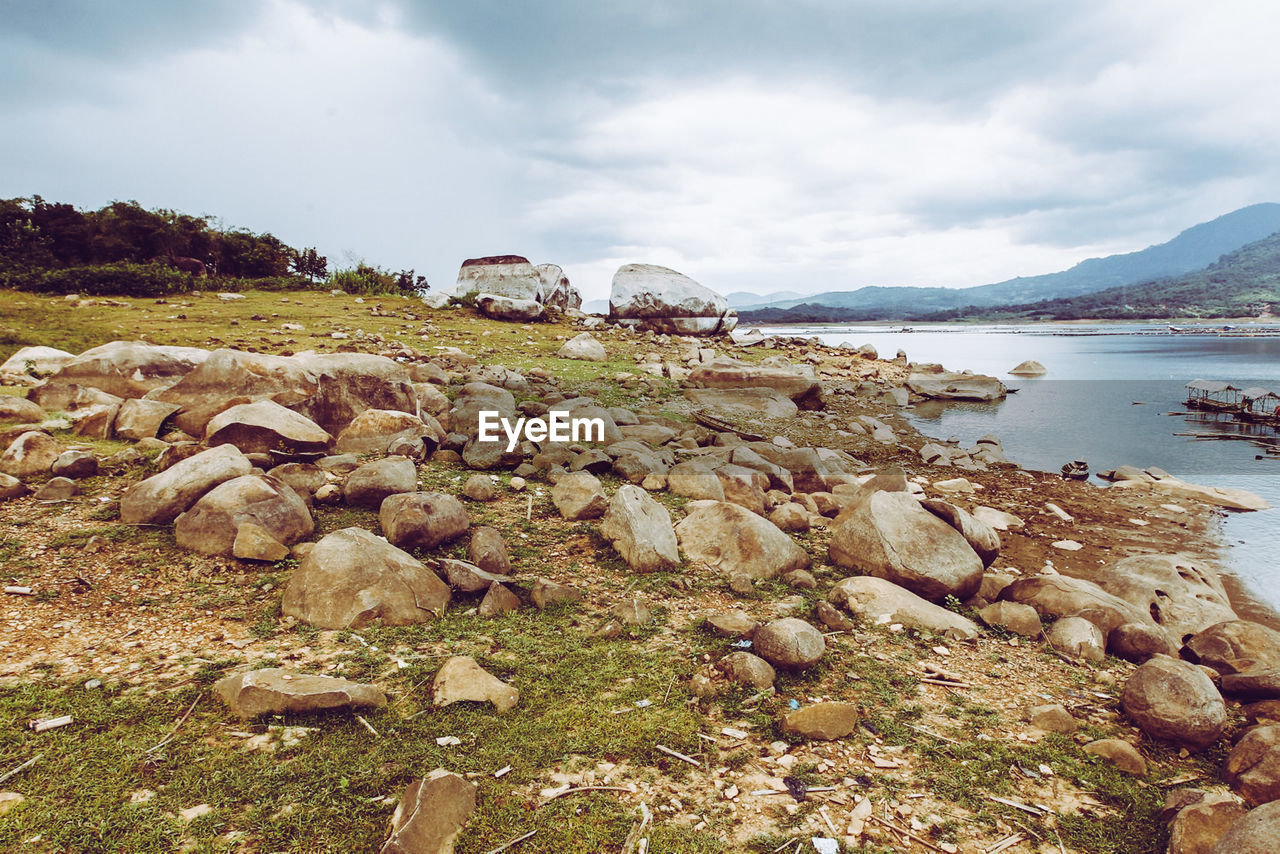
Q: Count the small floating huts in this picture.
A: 2